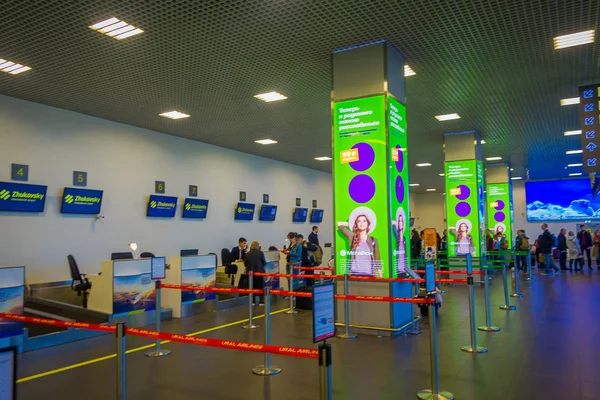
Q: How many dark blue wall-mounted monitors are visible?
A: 8